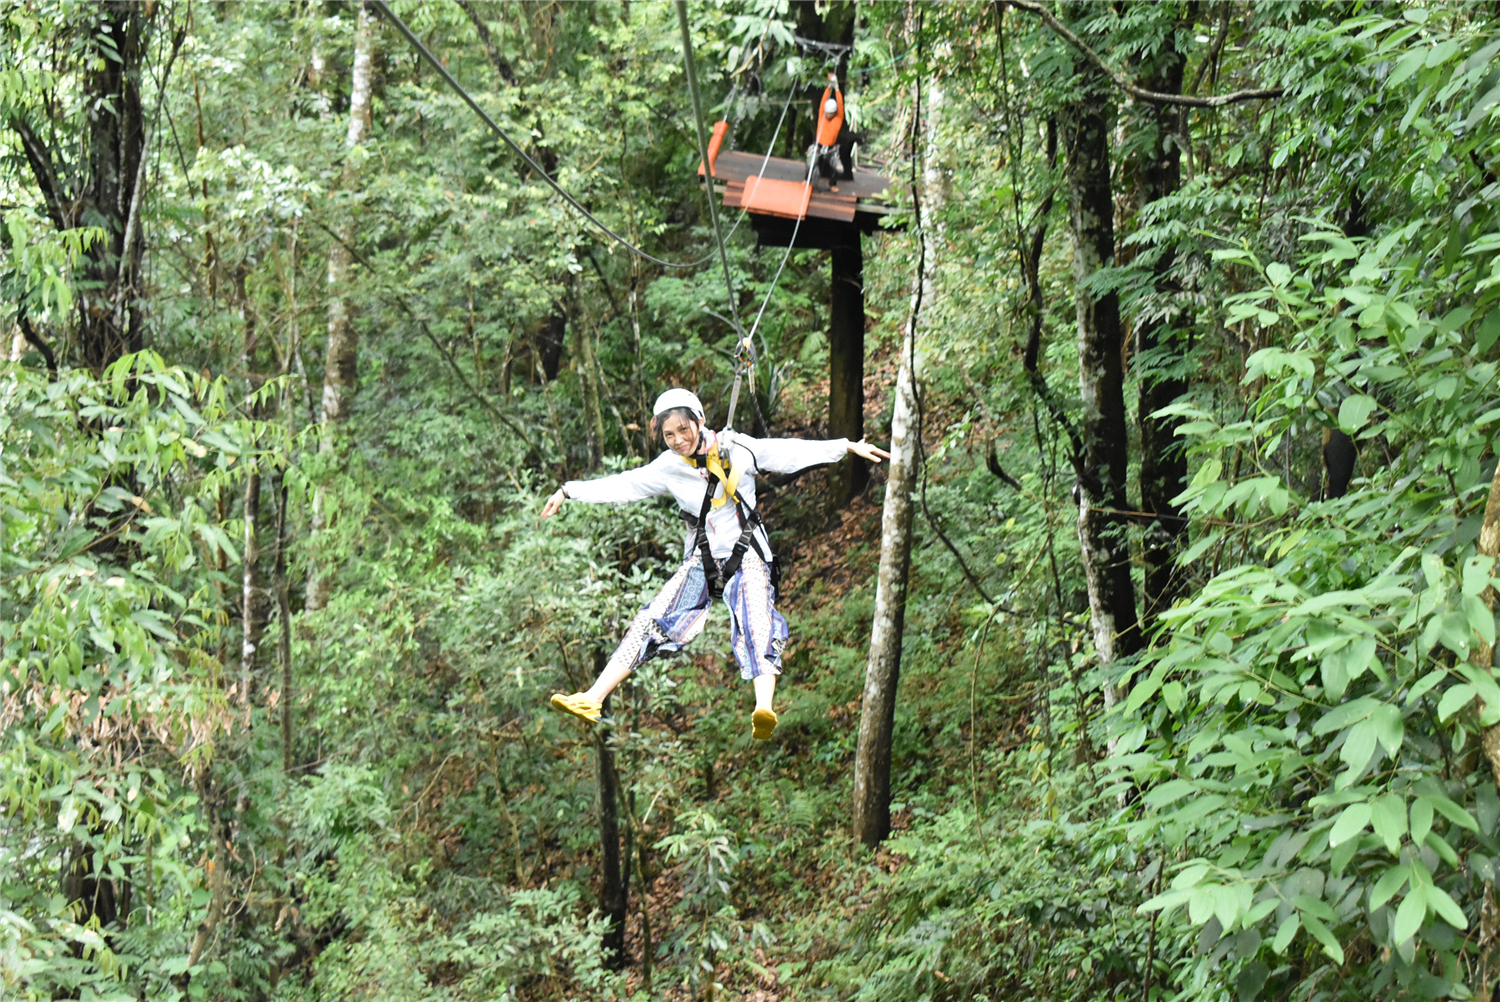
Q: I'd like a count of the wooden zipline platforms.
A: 1